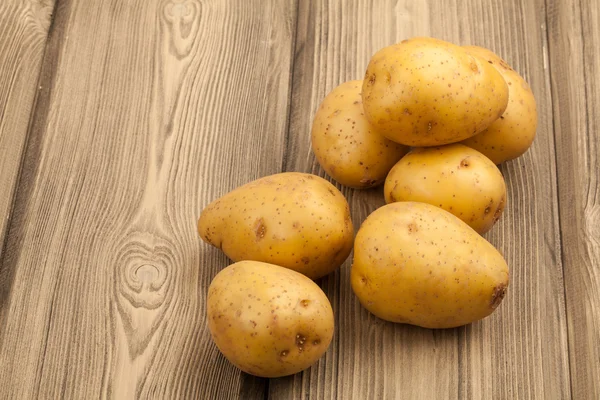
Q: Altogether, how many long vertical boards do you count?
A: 4